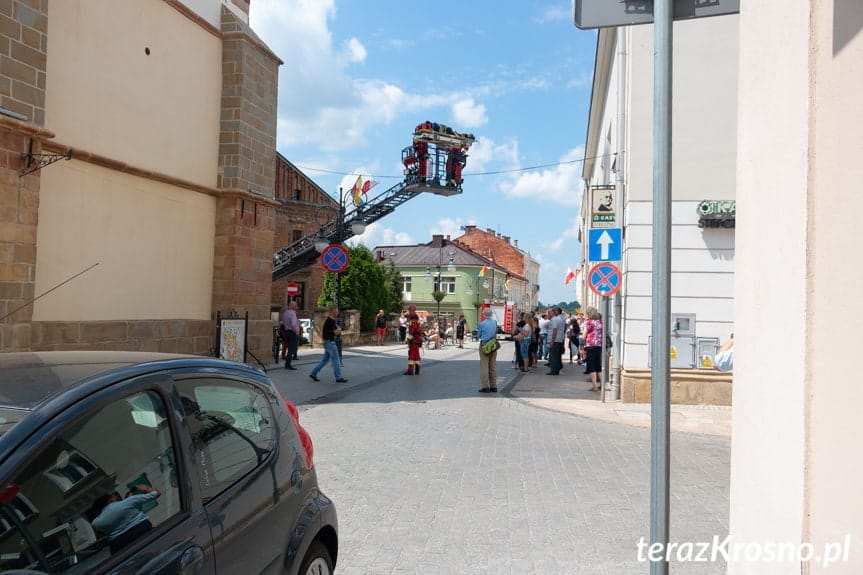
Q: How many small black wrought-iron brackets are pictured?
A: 1